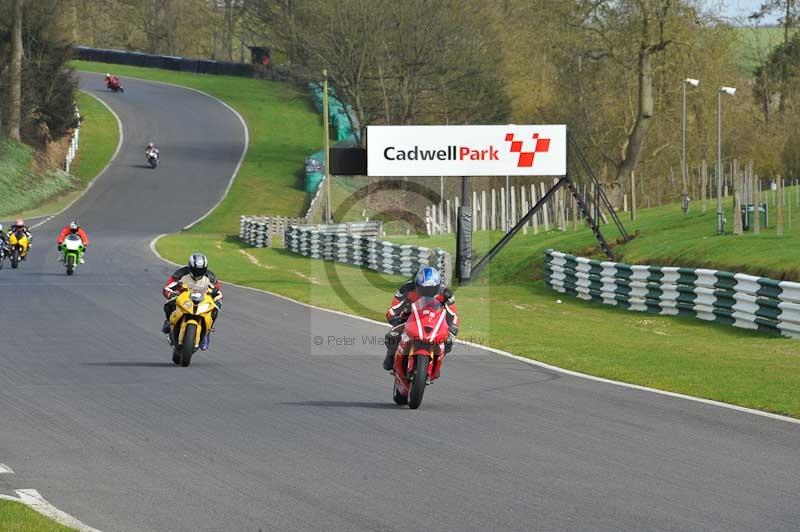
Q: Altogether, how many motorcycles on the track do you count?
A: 7